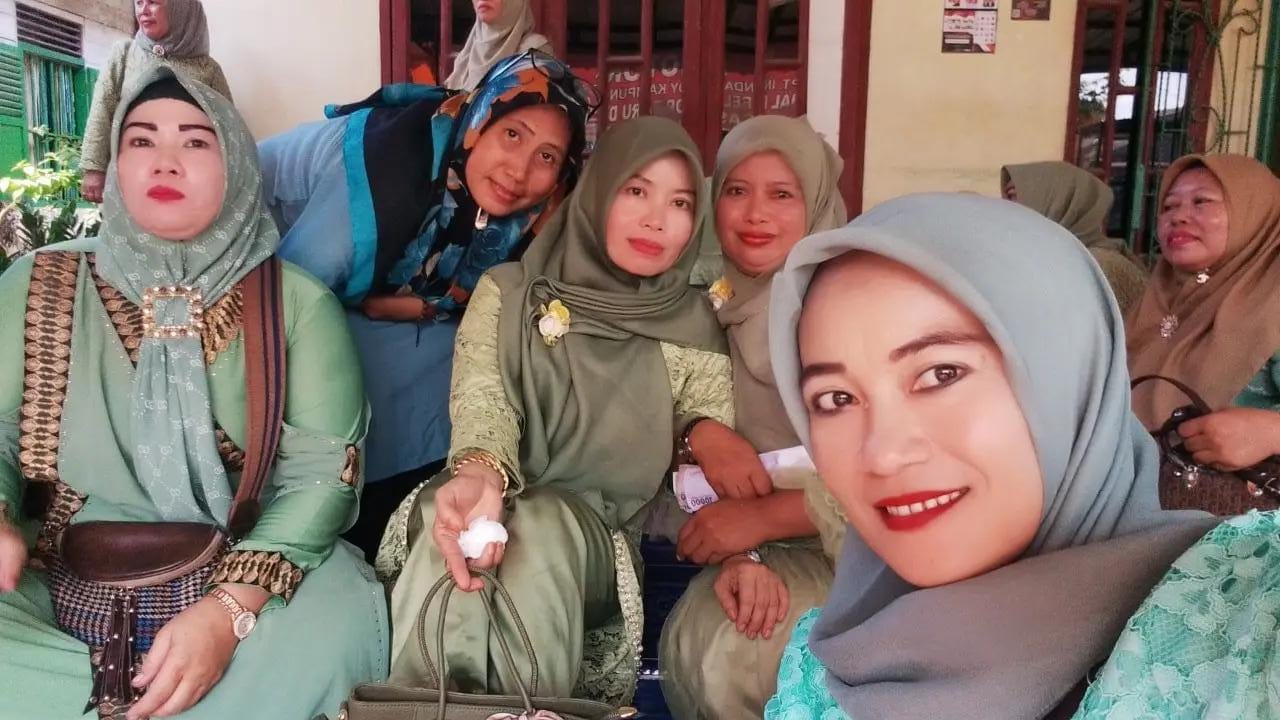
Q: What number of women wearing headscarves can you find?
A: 9